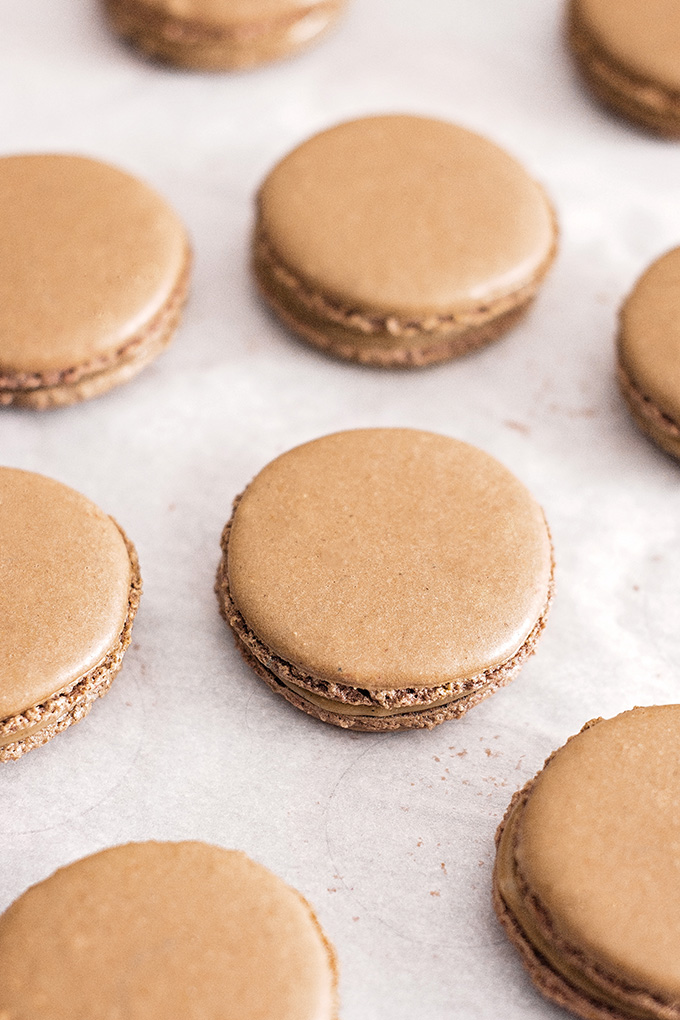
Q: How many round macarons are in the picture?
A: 9